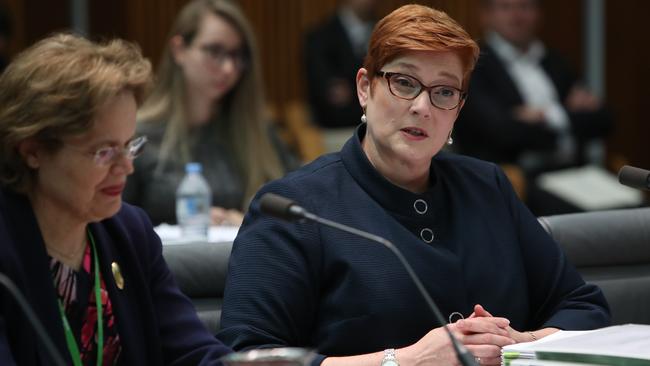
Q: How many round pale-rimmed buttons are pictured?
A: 3